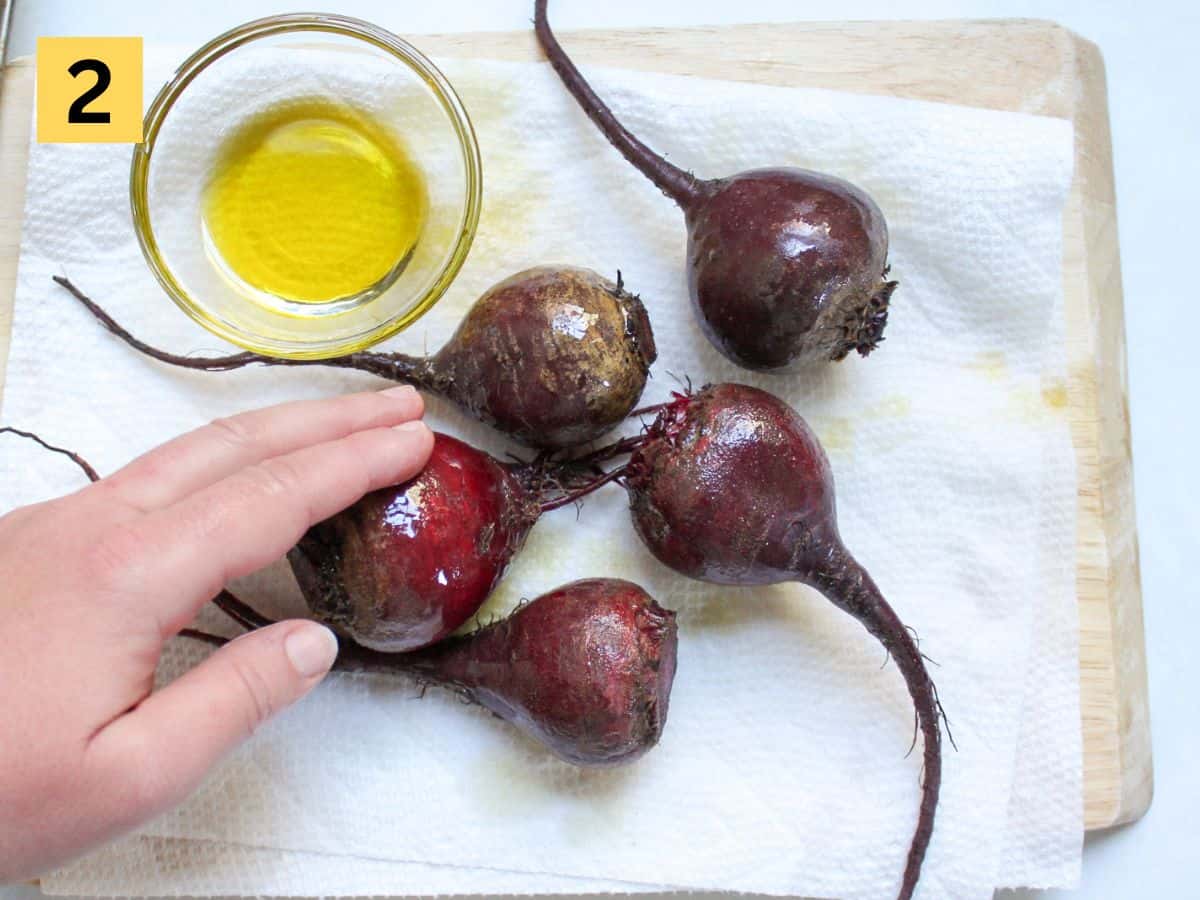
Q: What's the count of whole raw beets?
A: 5